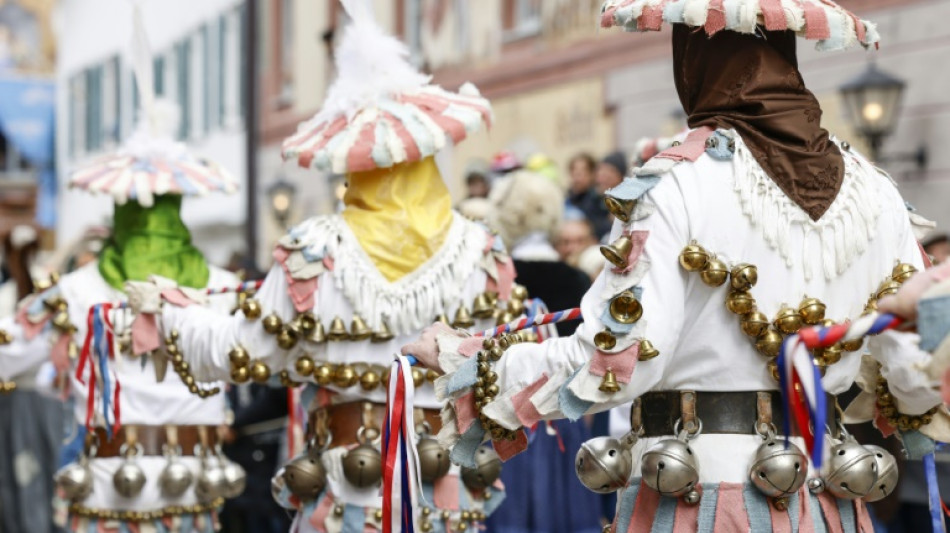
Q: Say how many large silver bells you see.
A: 14